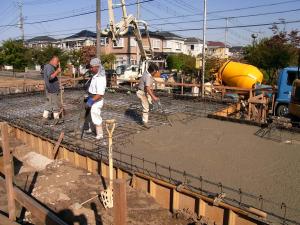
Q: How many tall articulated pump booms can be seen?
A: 1